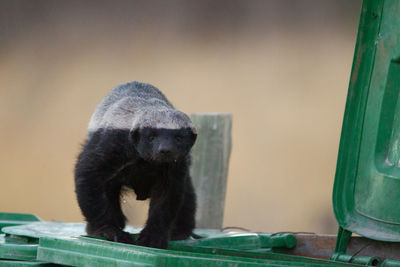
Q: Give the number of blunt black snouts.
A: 1